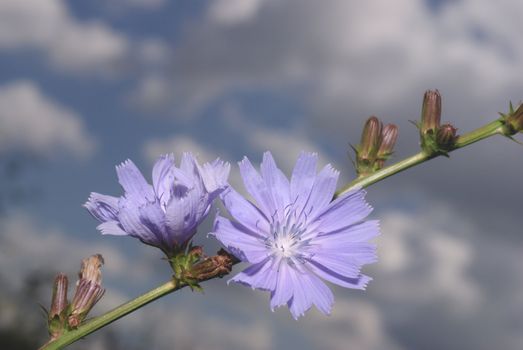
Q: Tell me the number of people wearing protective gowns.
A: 0